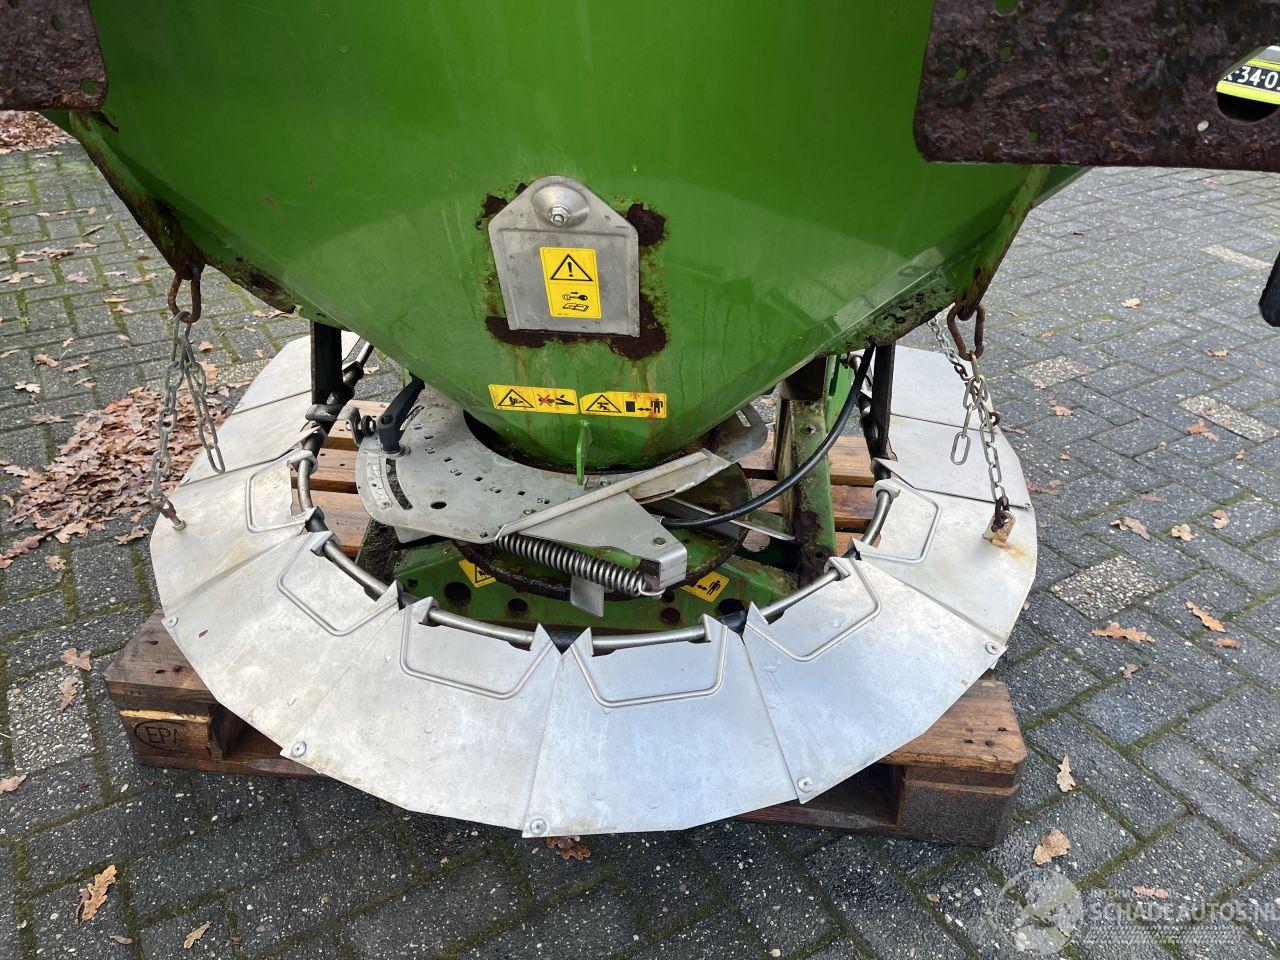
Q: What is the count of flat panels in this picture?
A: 10